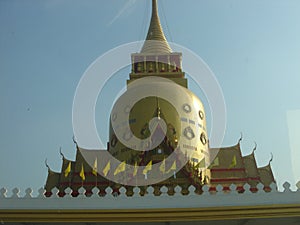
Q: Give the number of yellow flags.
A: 12